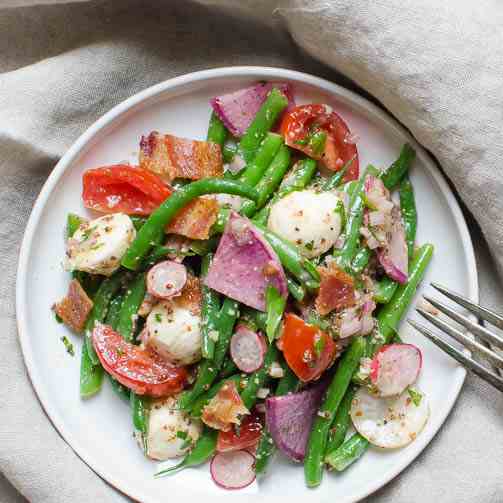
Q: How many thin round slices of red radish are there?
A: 4